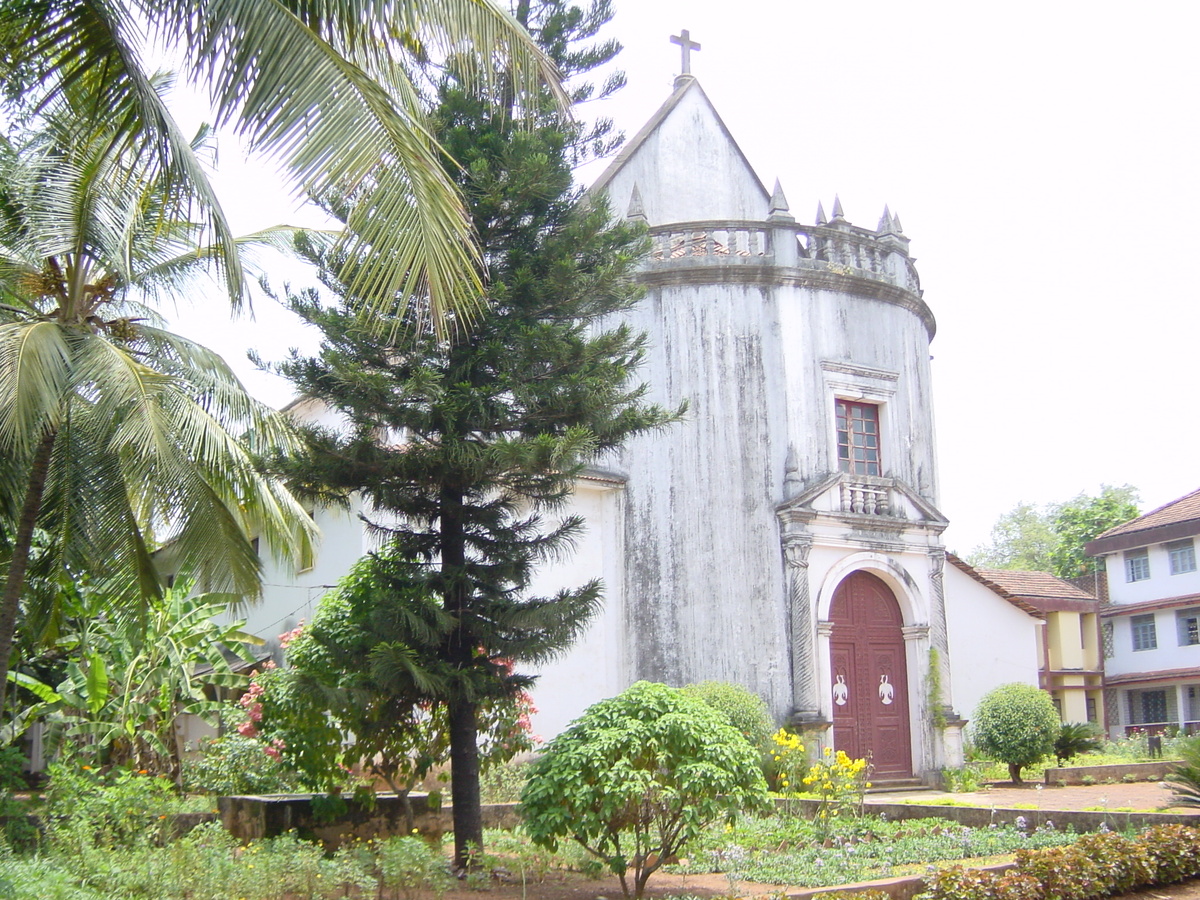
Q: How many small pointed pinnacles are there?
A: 6